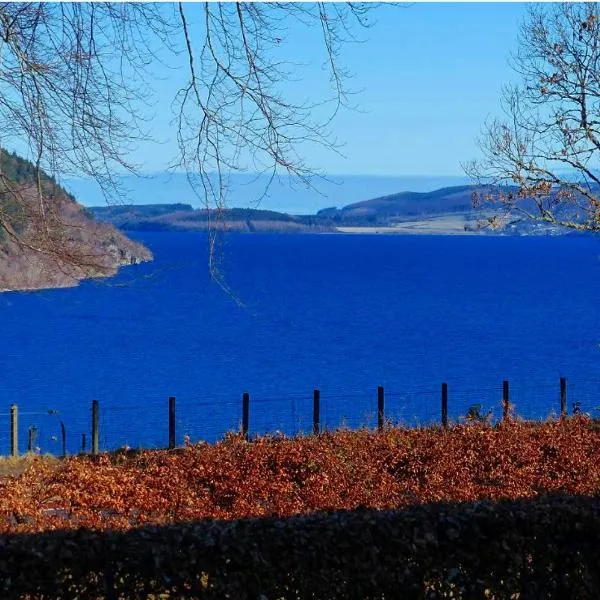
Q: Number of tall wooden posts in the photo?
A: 9